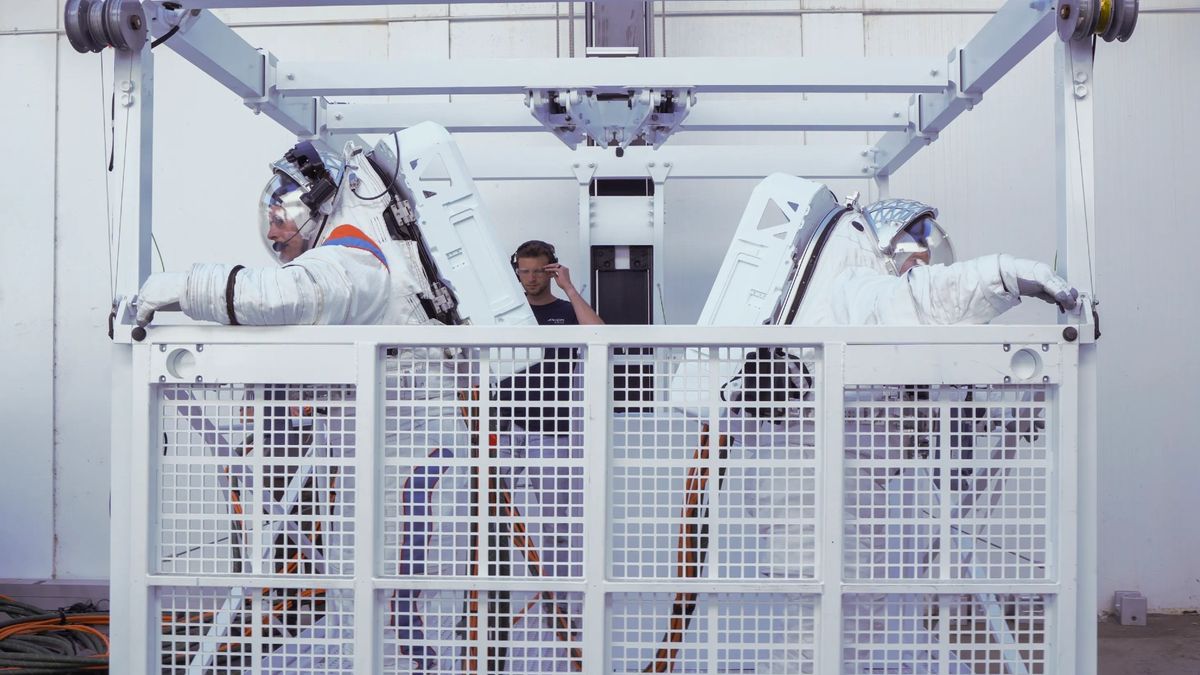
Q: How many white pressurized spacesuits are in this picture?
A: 2